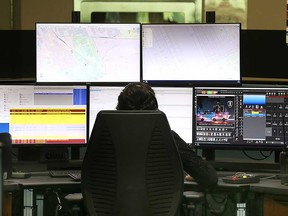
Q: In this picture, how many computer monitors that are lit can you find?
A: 5